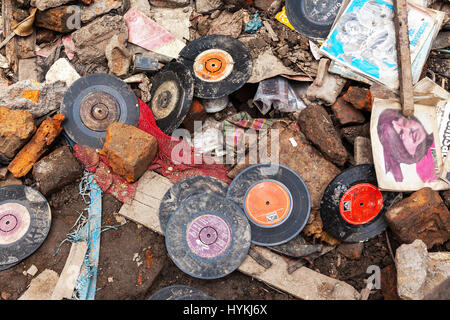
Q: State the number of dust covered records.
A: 10